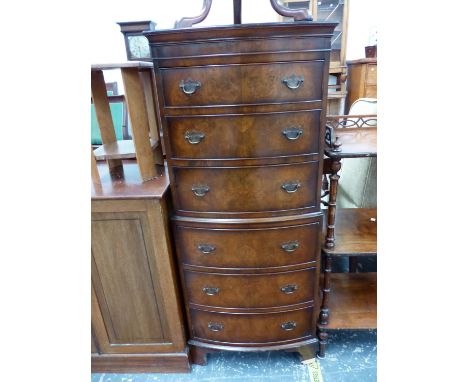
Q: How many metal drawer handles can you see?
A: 12